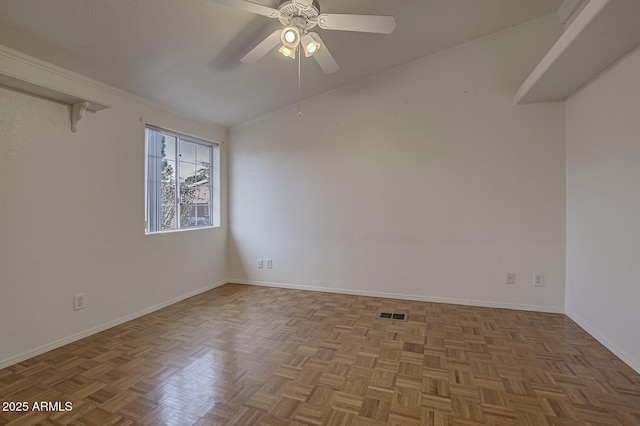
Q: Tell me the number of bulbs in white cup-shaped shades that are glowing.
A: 3